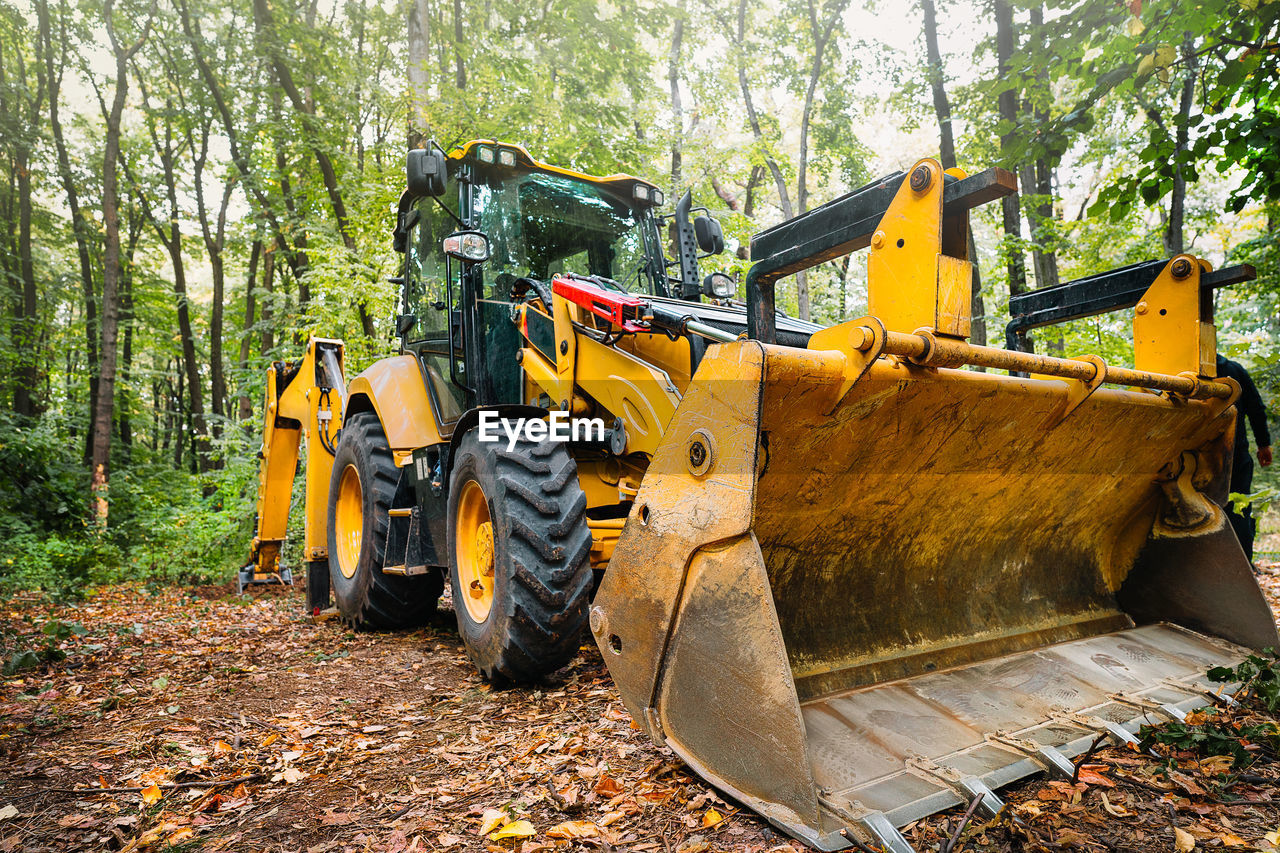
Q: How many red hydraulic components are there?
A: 1